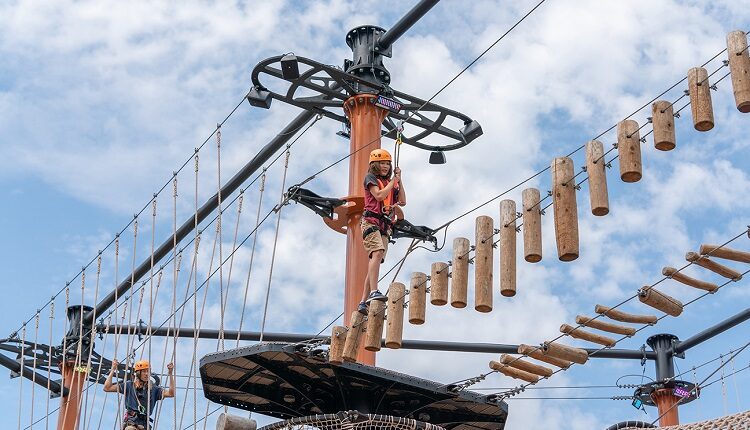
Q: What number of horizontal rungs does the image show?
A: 11